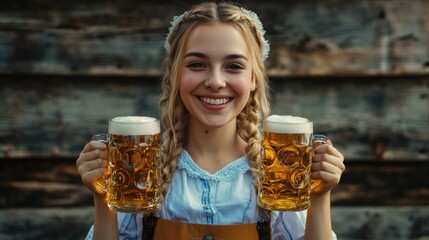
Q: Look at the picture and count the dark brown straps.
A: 2